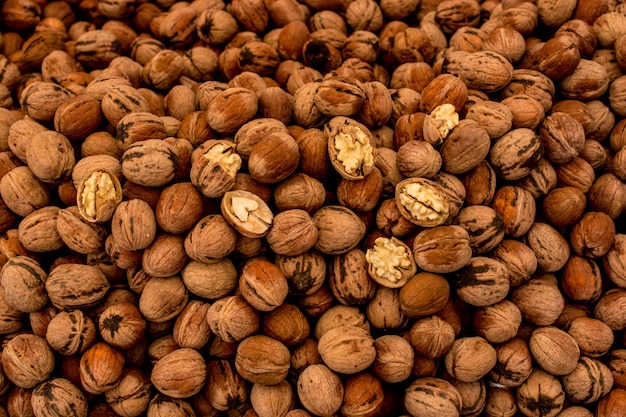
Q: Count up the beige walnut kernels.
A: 7